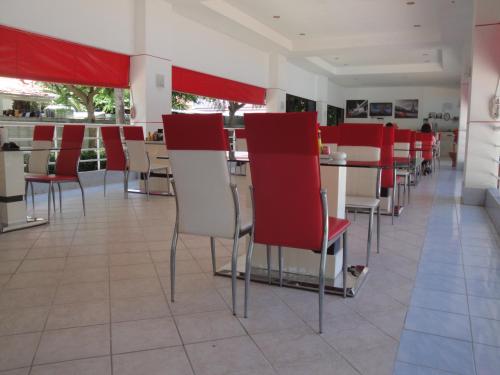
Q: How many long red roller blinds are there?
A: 2